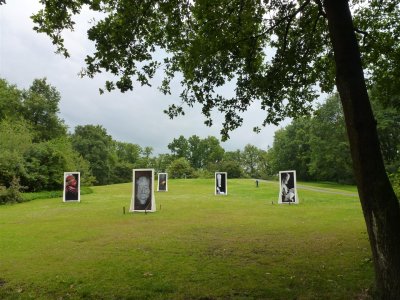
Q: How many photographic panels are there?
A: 5